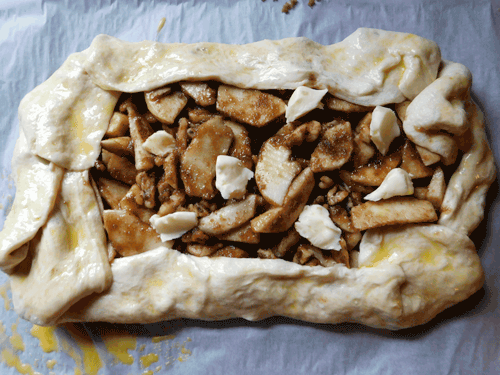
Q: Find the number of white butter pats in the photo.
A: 7